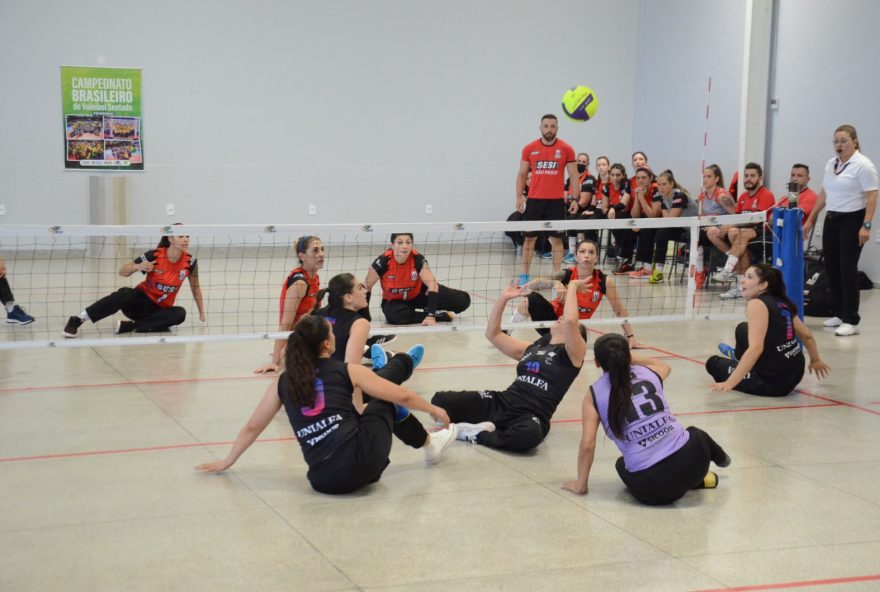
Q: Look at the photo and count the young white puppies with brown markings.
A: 0